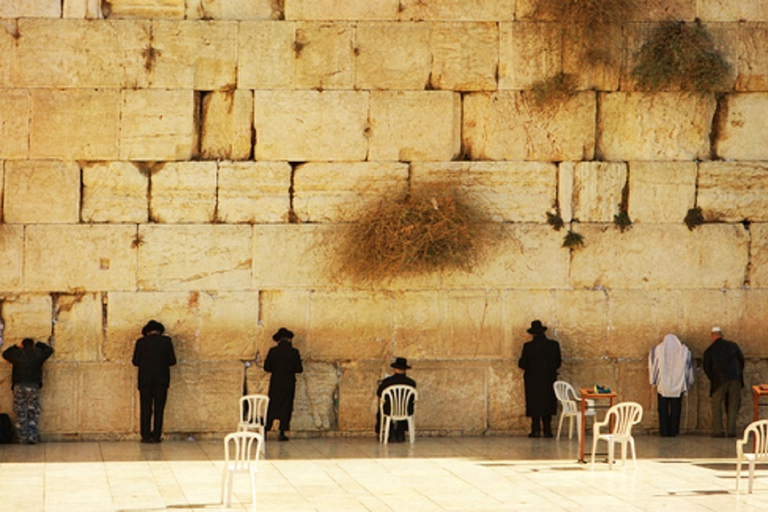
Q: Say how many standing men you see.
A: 6